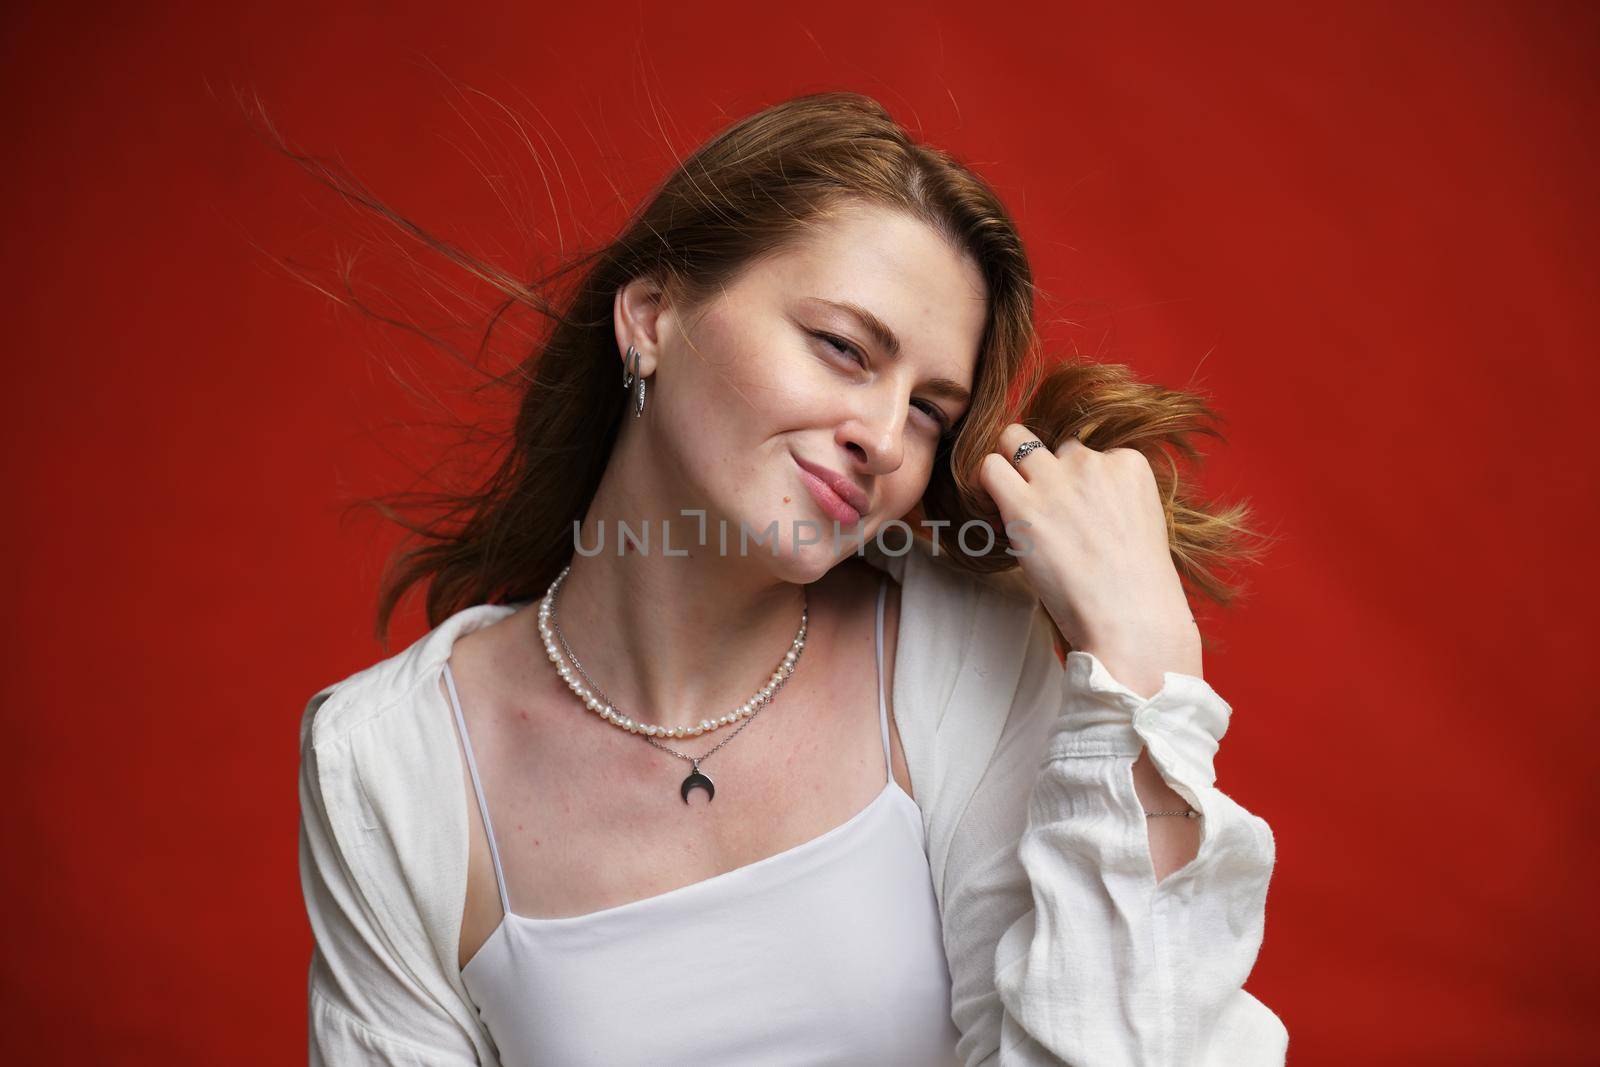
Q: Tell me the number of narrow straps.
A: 2